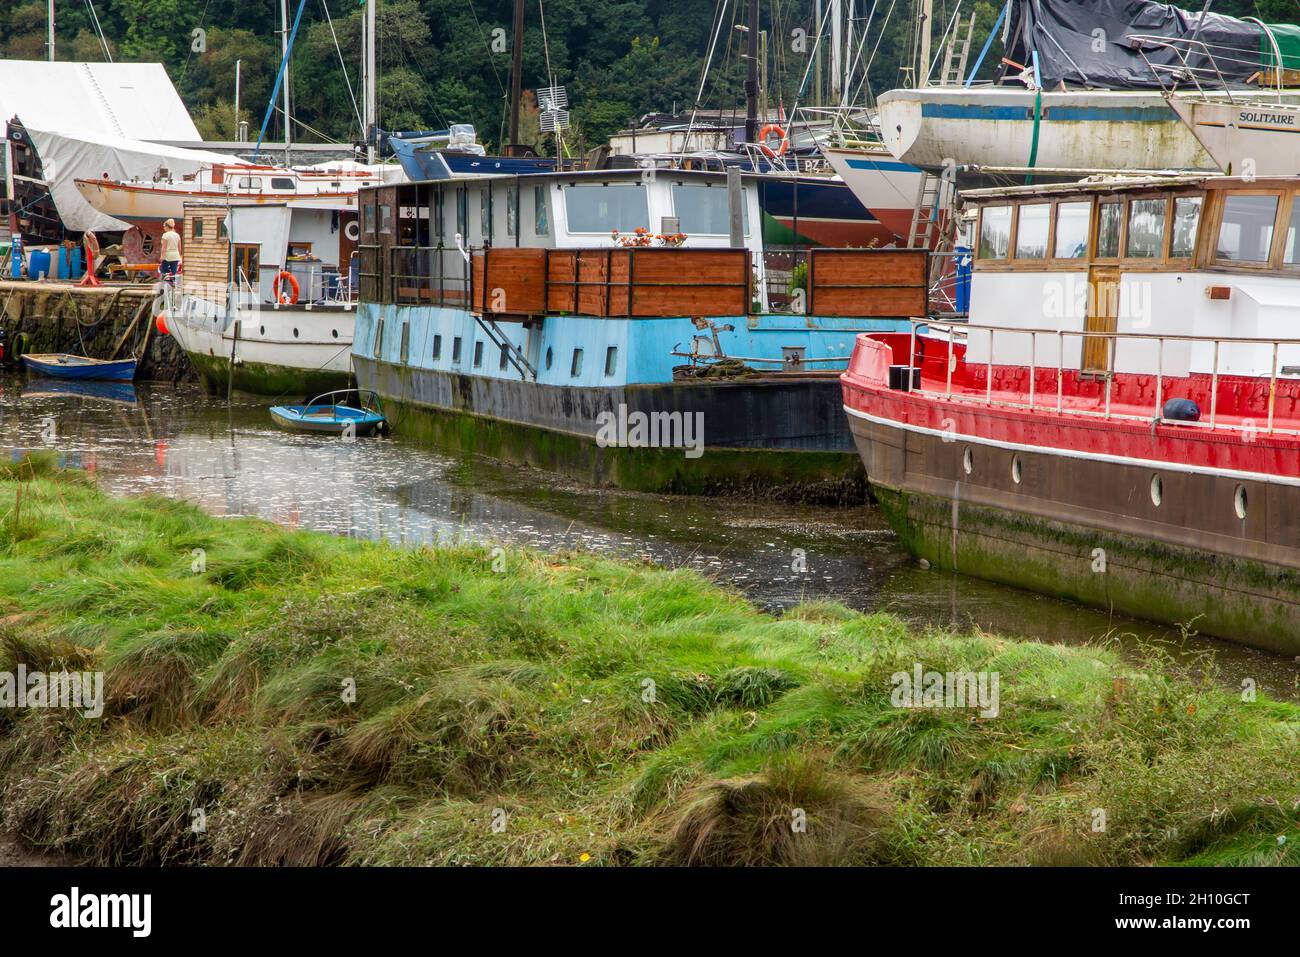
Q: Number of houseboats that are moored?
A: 3